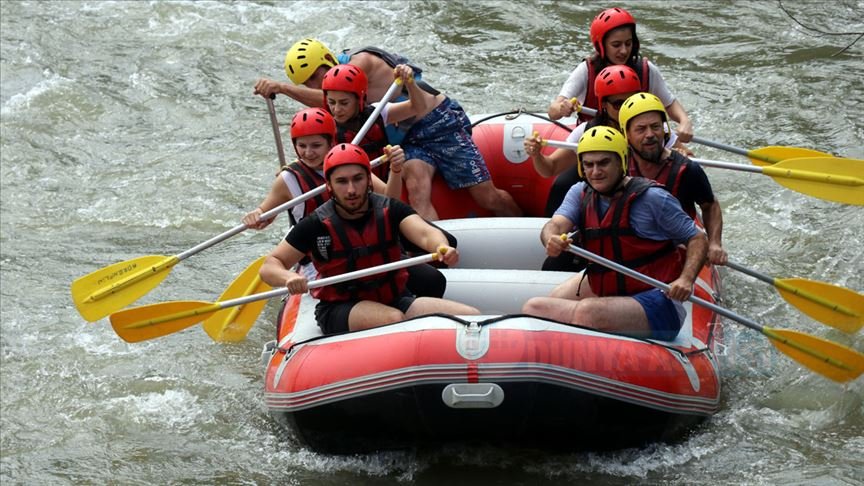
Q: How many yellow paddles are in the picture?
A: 7